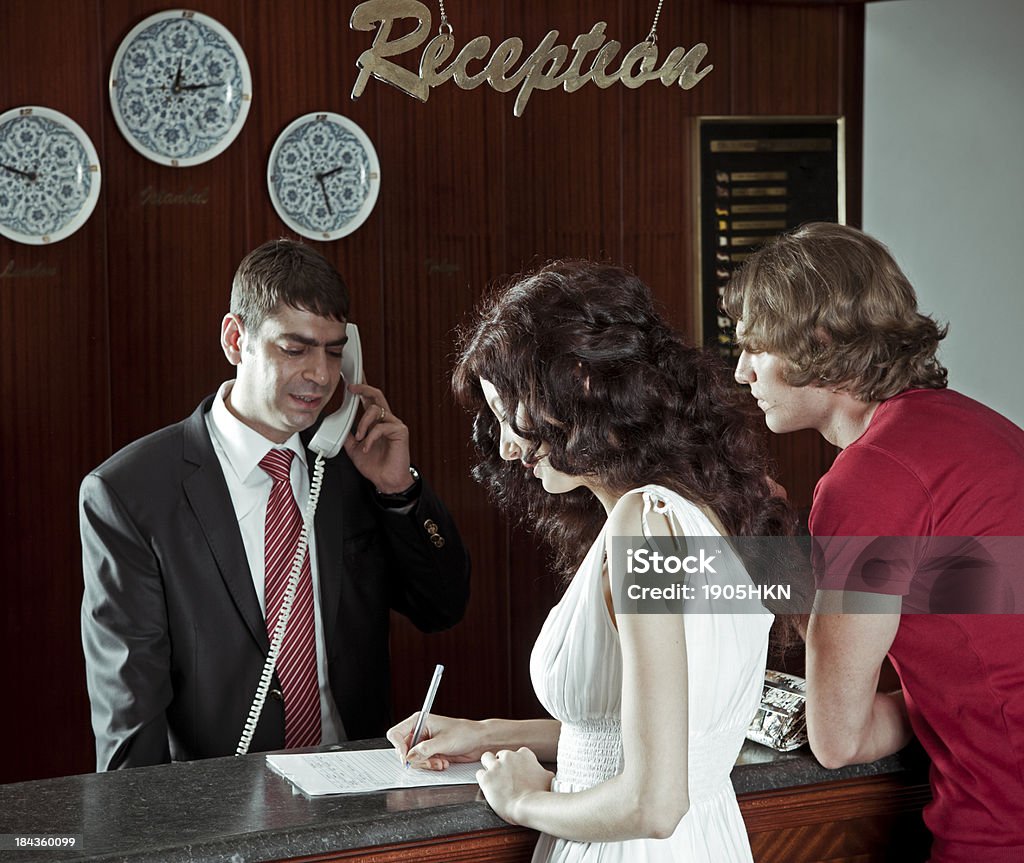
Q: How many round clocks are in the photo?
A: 3